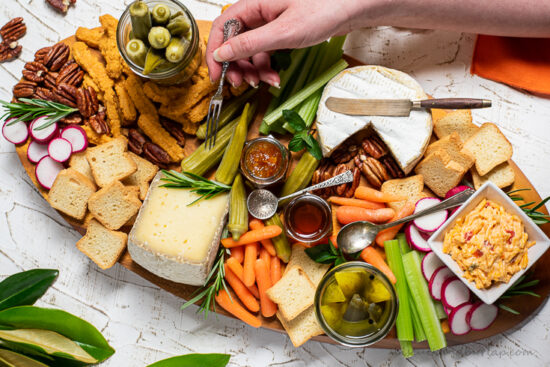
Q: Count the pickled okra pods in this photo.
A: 13